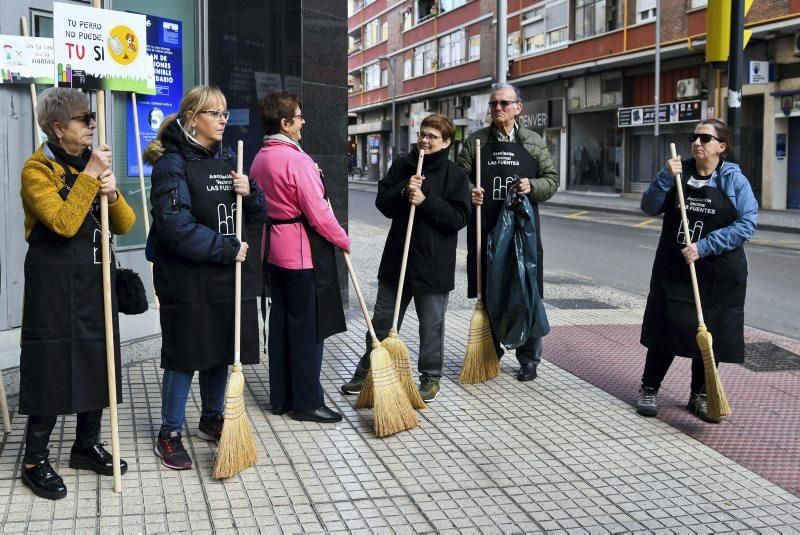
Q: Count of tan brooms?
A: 5